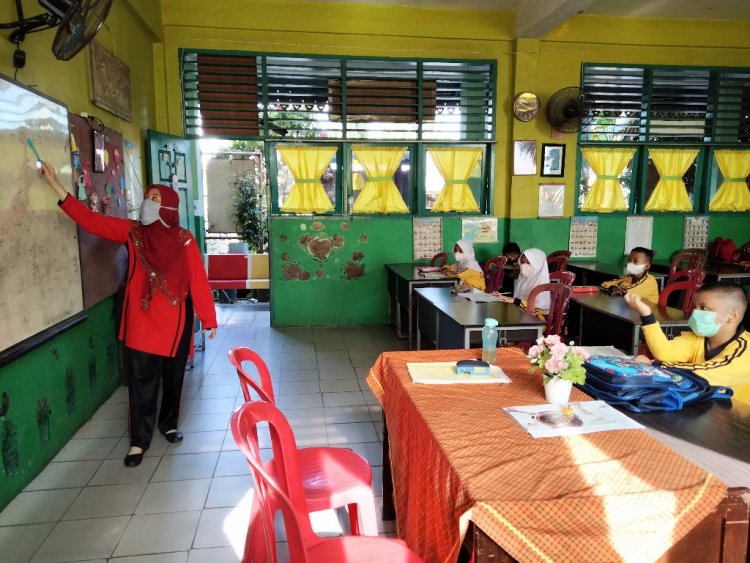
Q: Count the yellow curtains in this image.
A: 6